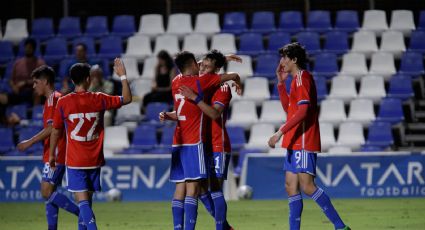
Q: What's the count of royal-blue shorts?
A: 5